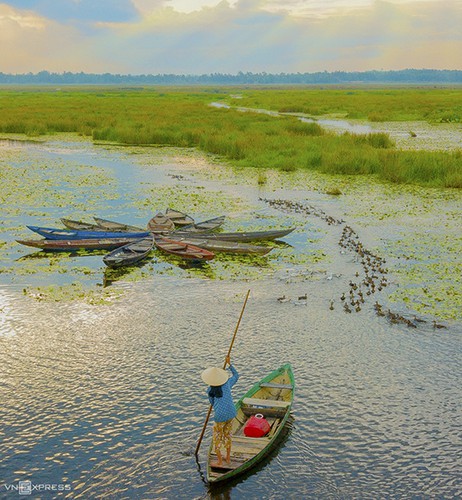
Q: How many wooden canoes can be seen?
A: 12